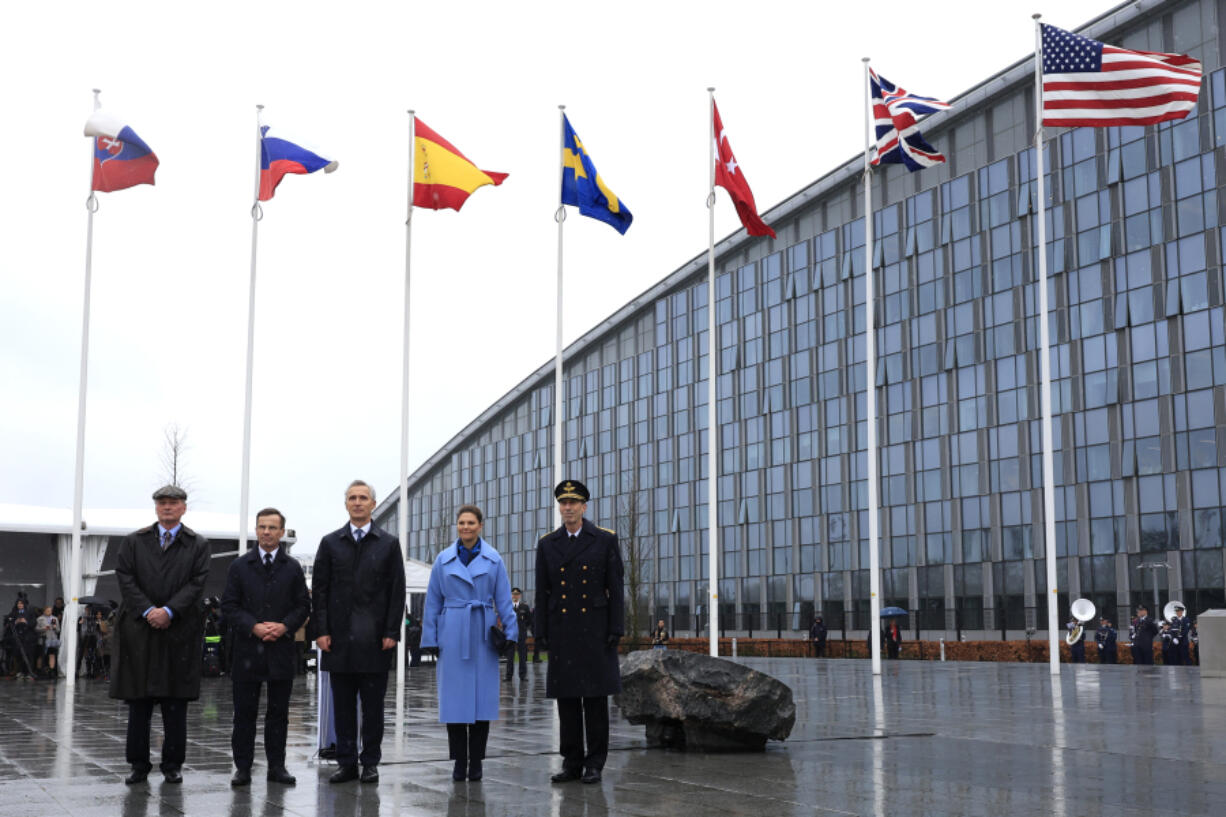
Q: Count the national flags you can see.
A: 7